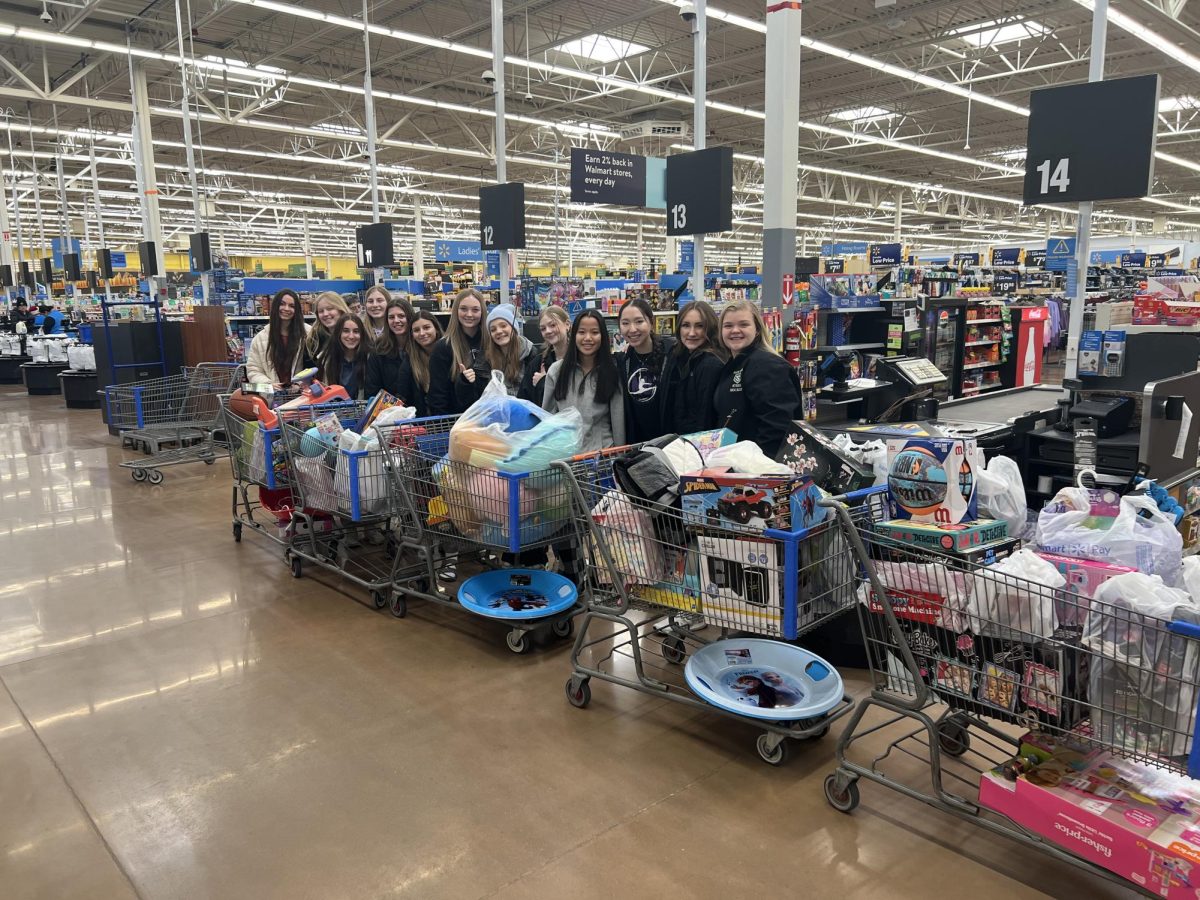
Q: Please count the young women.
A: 13